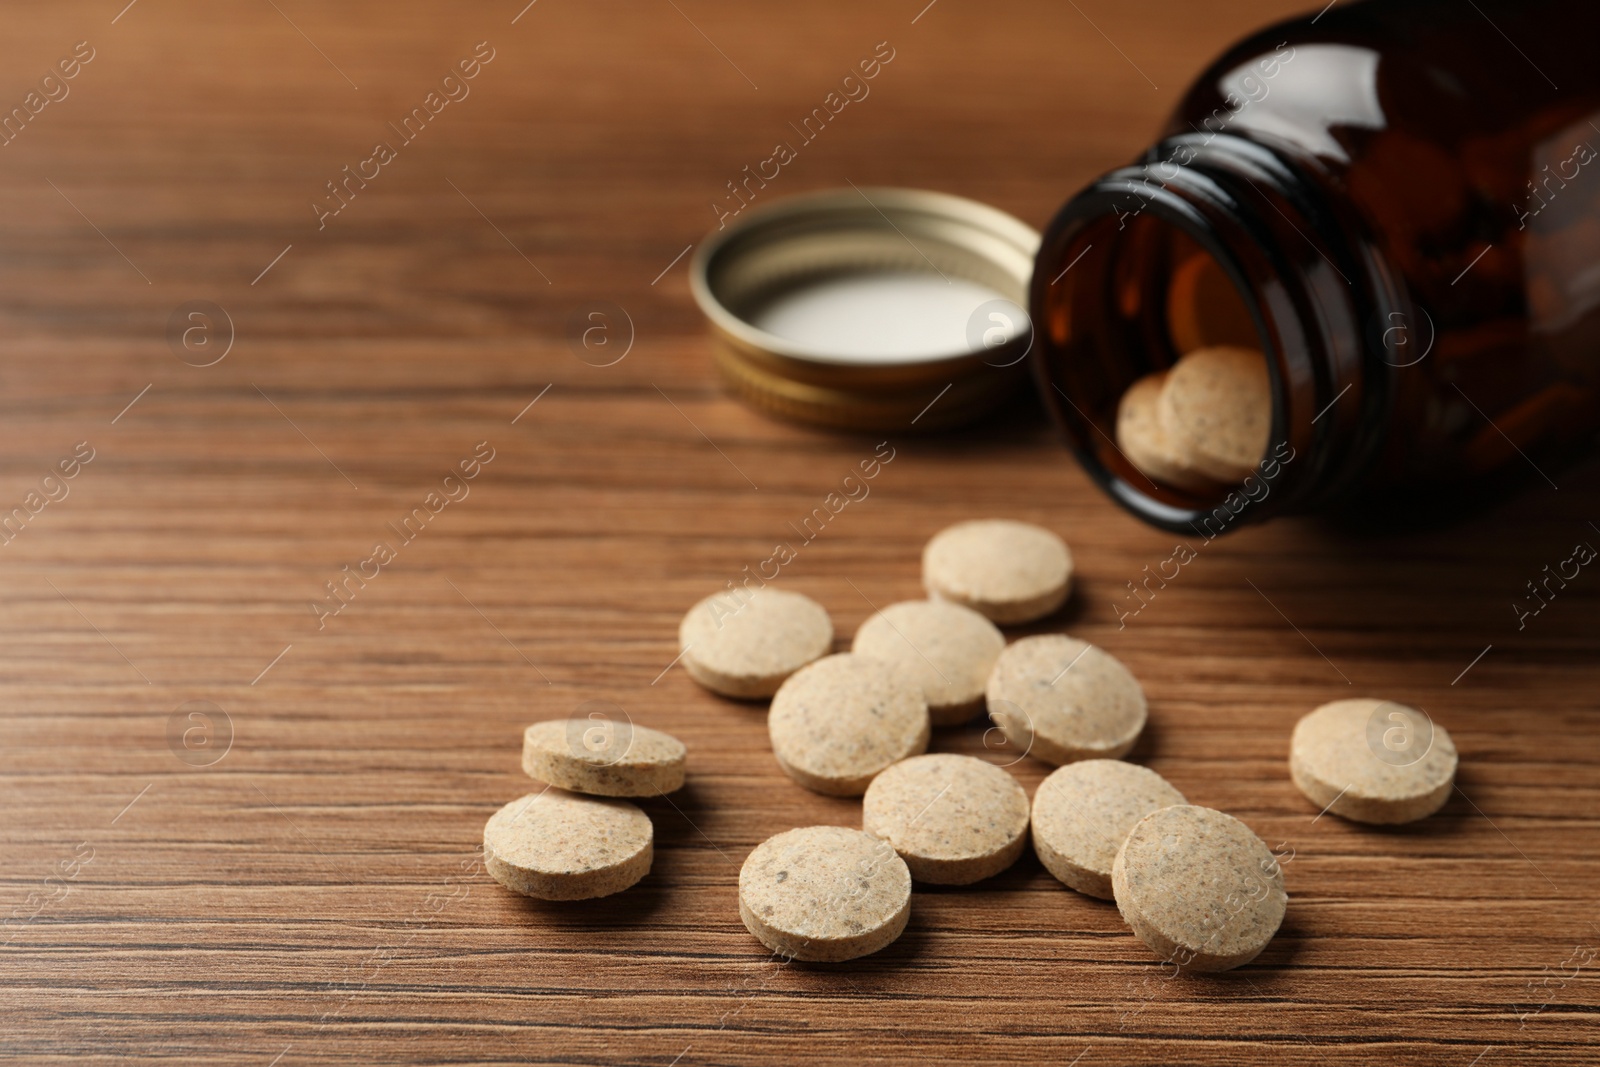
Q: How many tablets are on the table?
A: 12